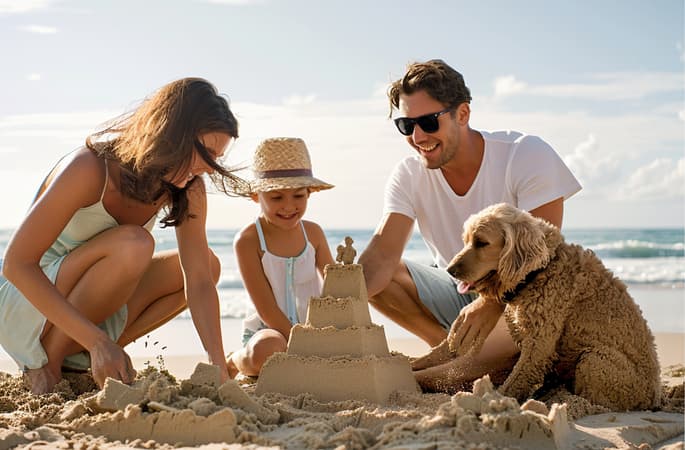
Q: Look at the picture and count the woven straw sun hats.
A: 1